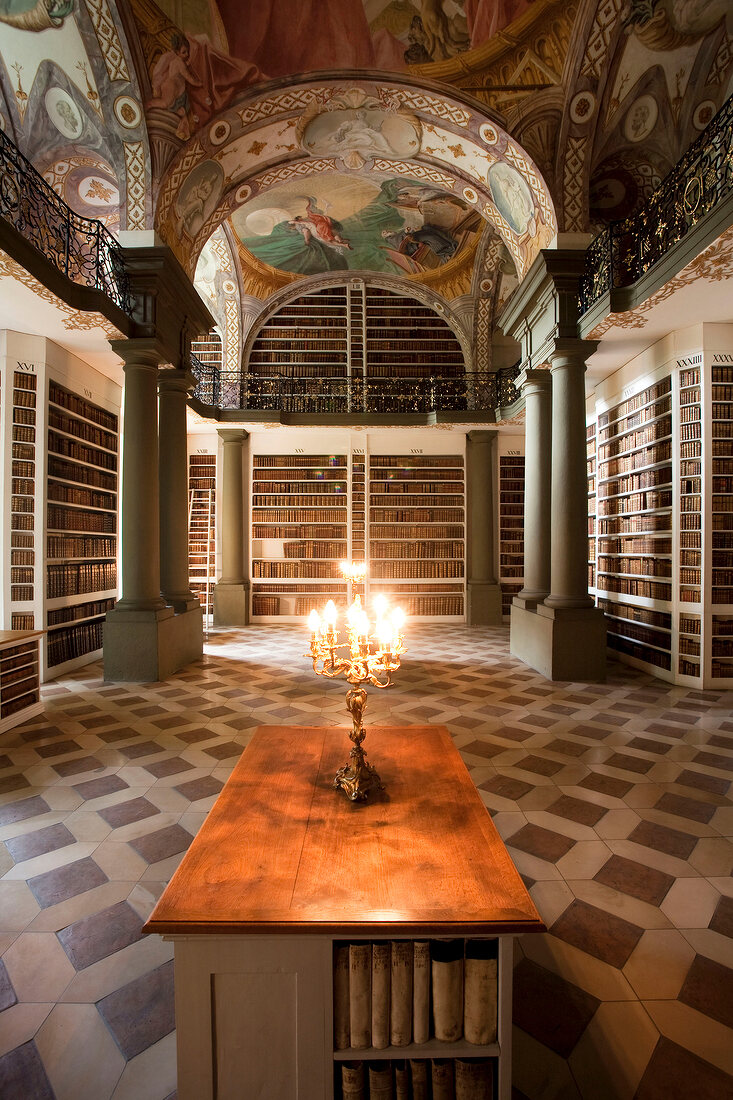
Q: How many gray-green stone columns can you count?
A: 6